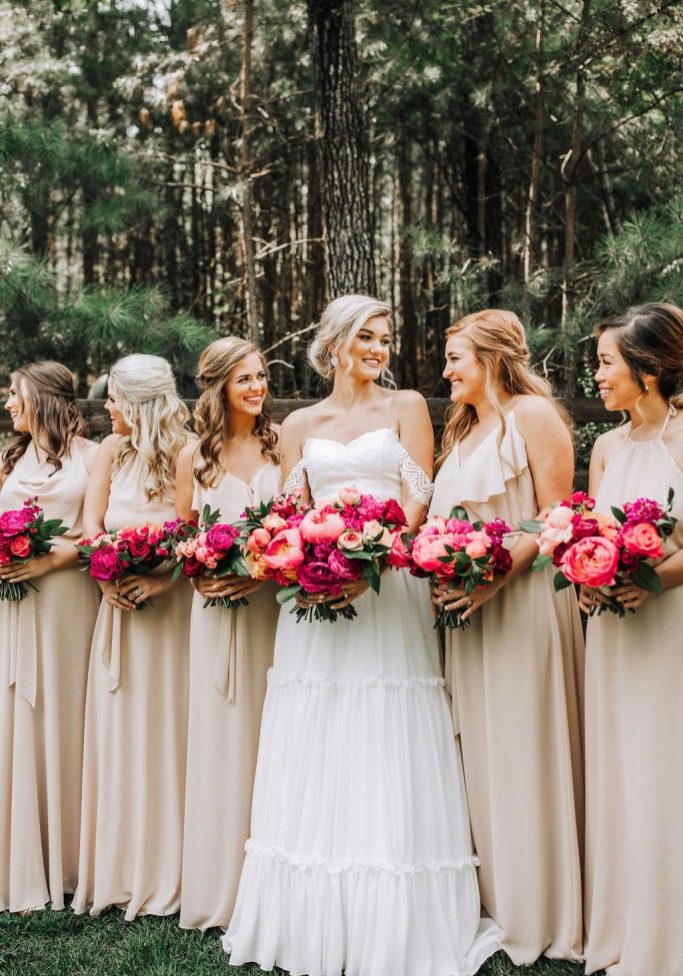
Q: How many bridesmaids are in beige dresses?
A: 5